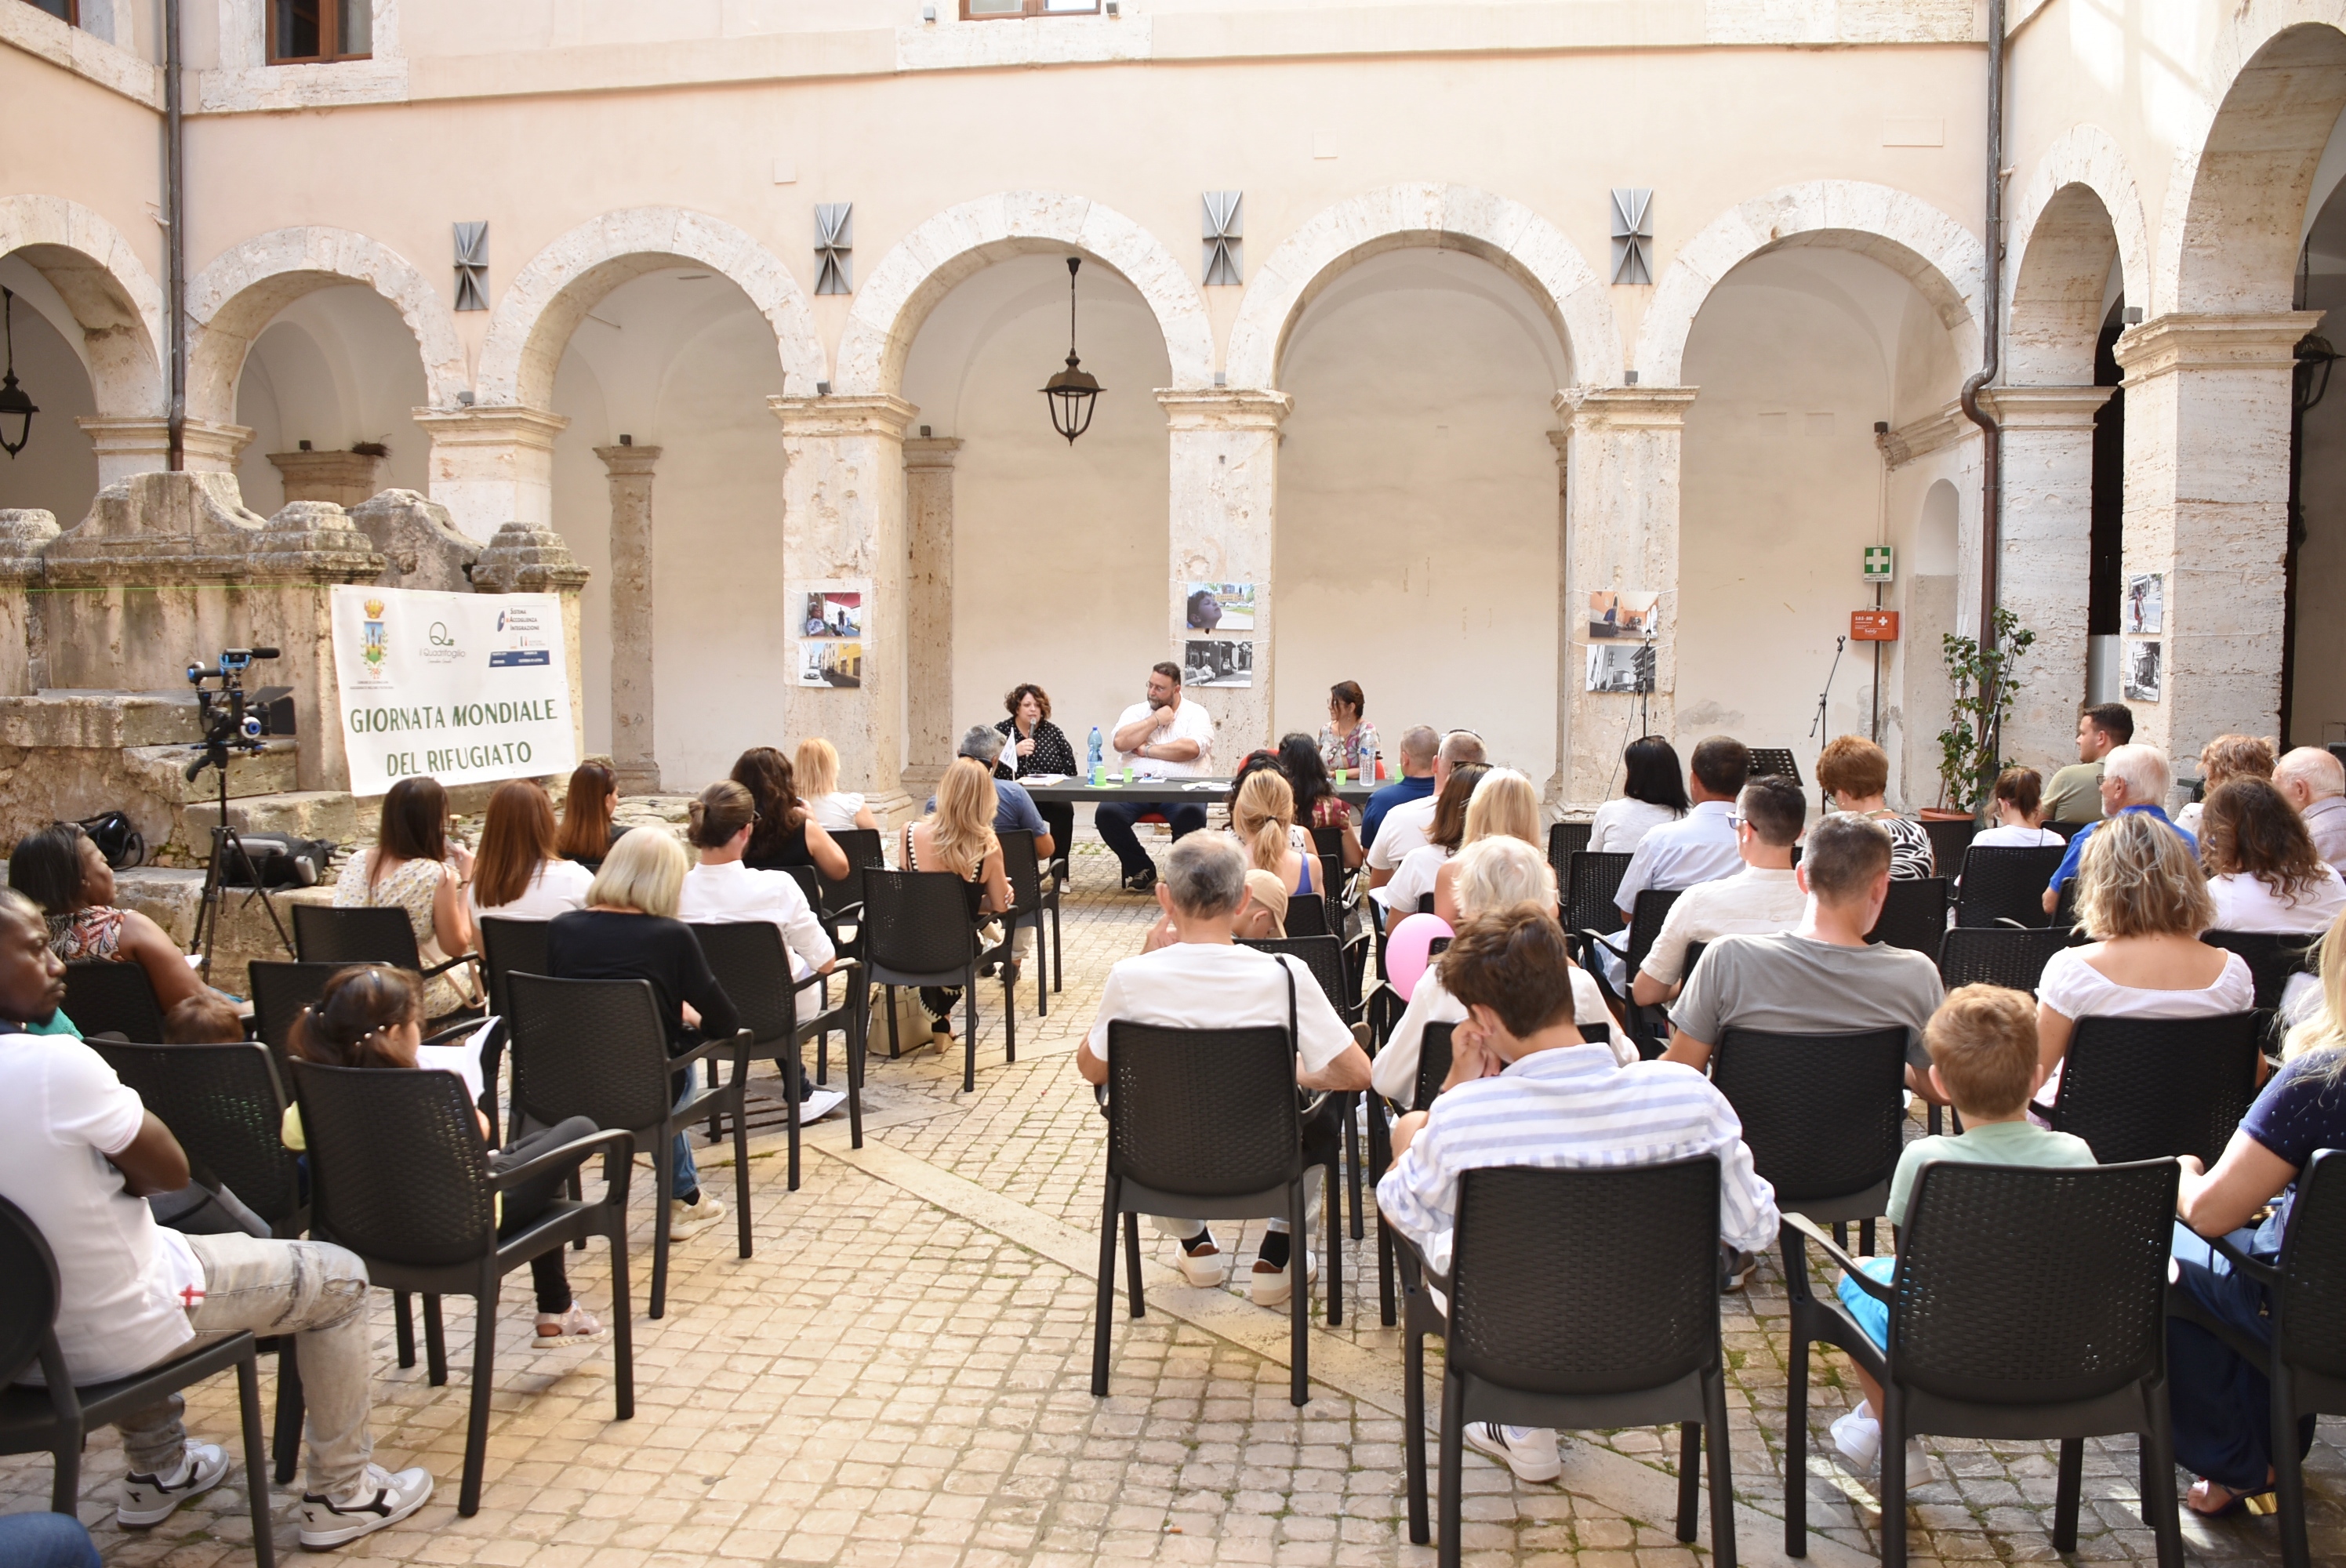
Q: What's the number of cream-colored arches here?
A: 8